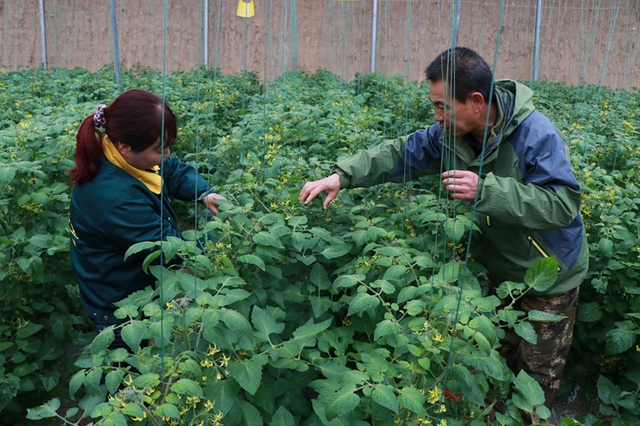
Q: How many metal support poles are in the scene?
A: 6